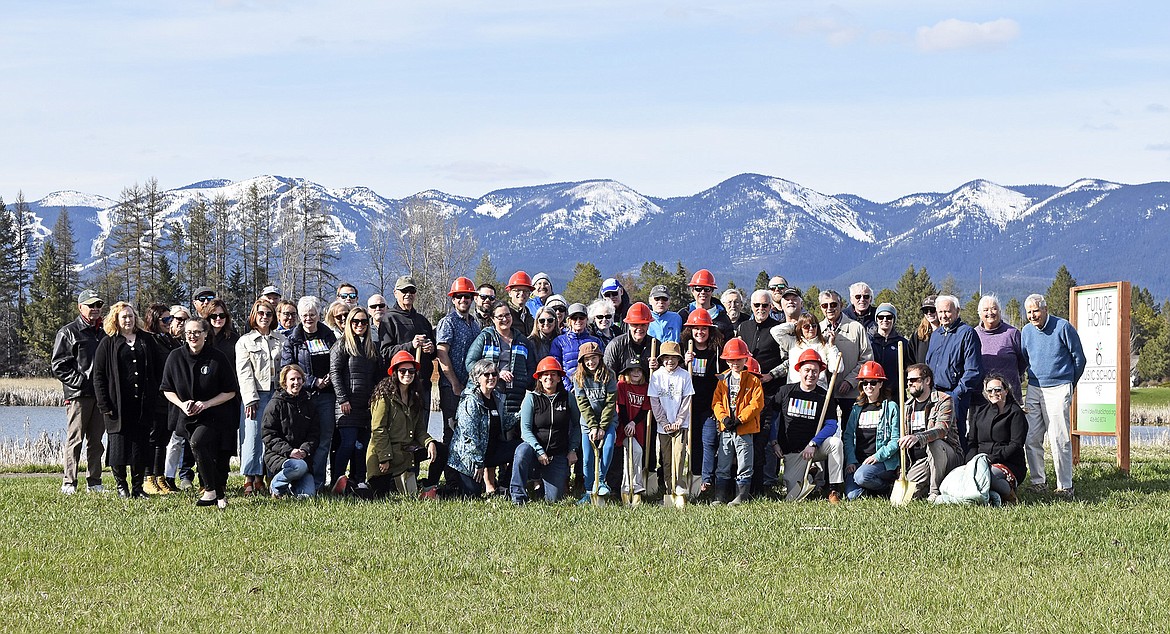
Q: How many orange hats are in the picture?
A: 11